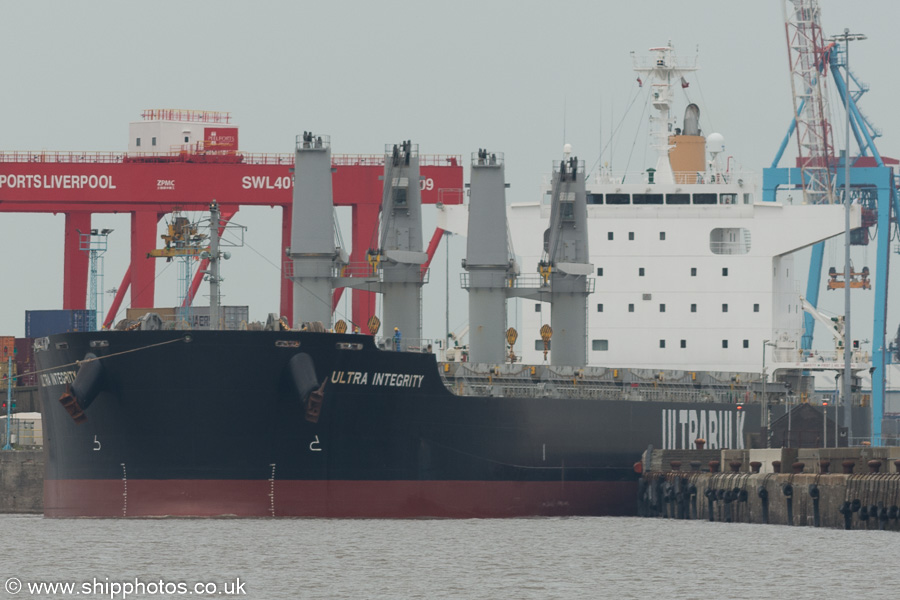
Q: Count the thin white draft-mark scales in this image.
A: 2